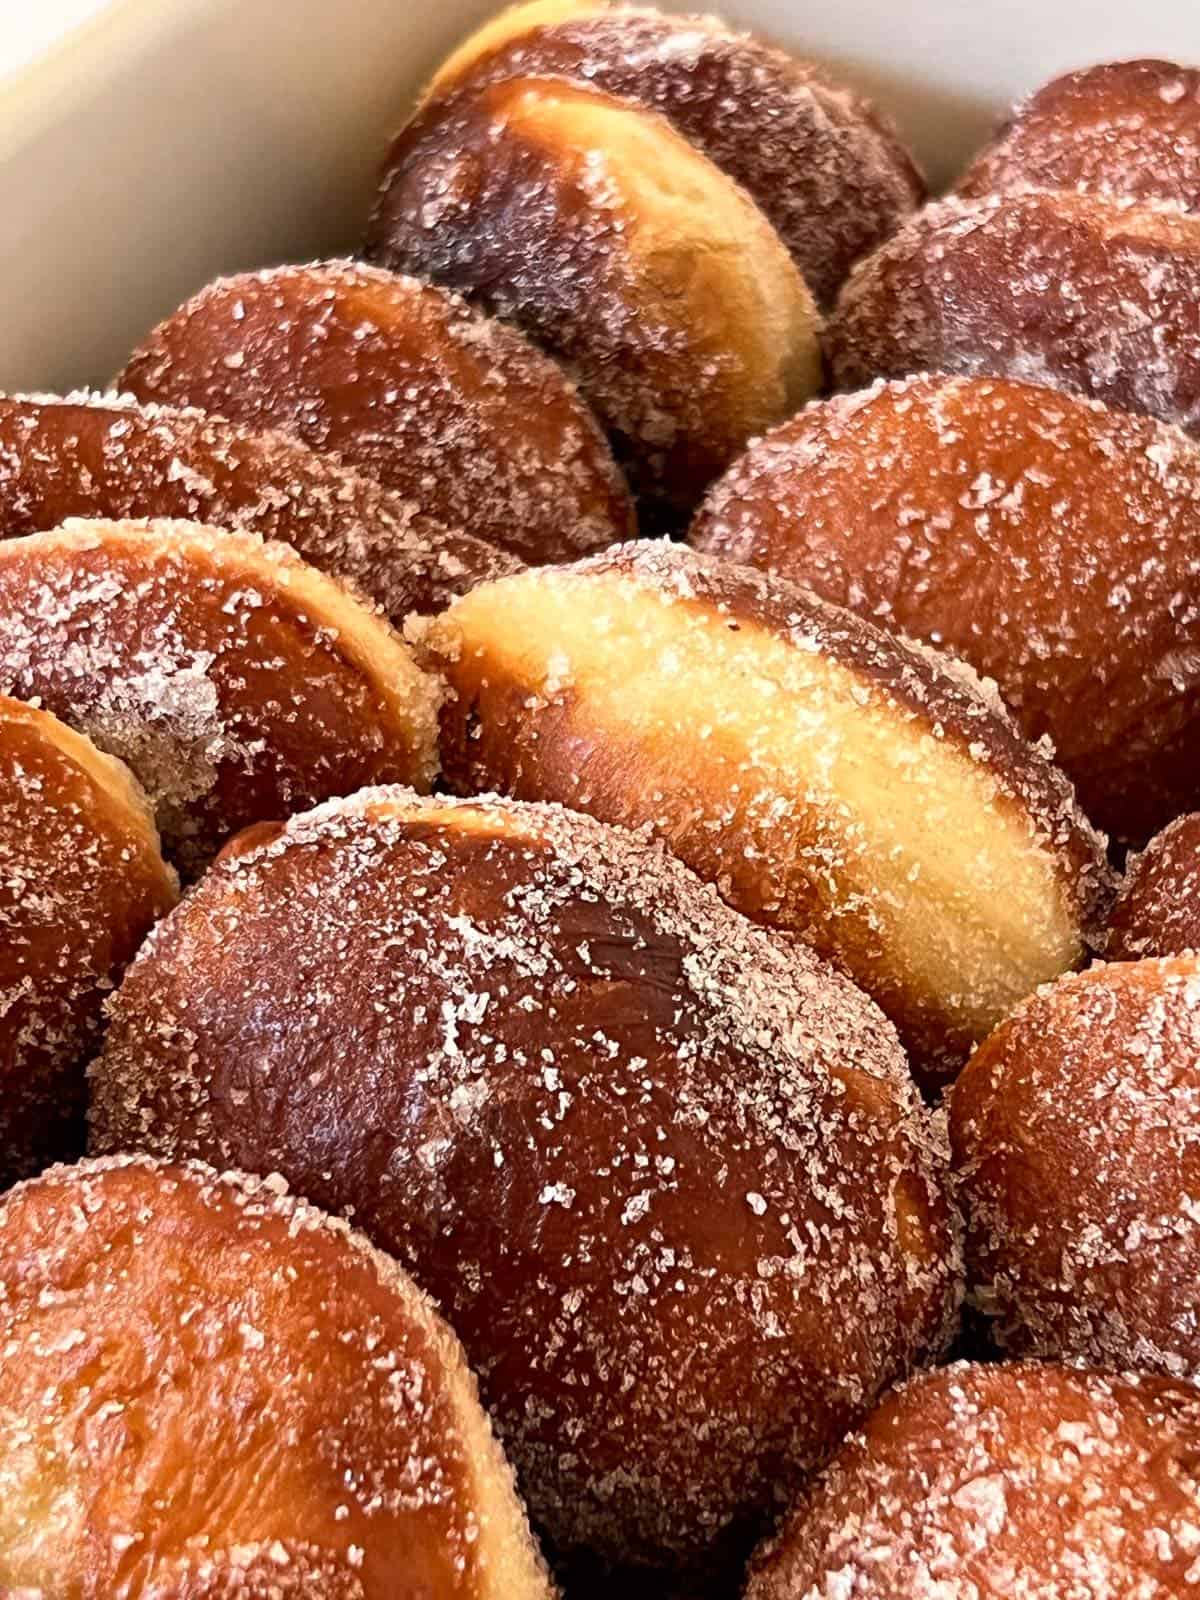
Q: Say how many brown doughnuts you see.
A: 15